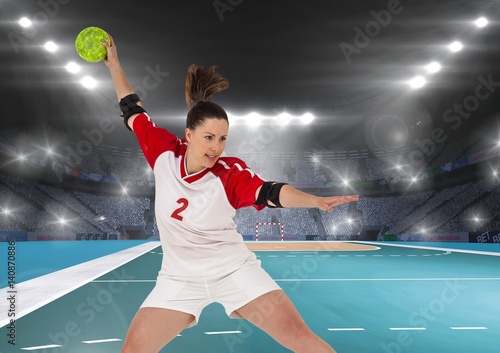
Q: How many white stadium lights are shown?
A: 12